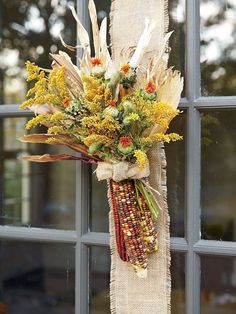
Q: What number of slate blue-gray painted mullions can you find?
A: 4